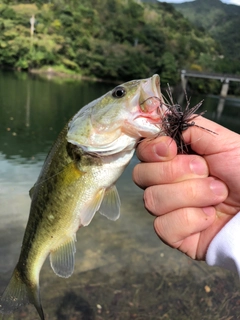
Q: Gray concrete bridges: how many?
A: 1